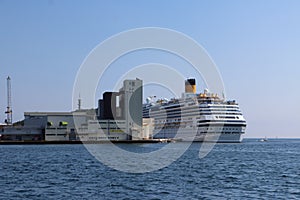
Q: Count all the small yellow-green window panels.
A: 2